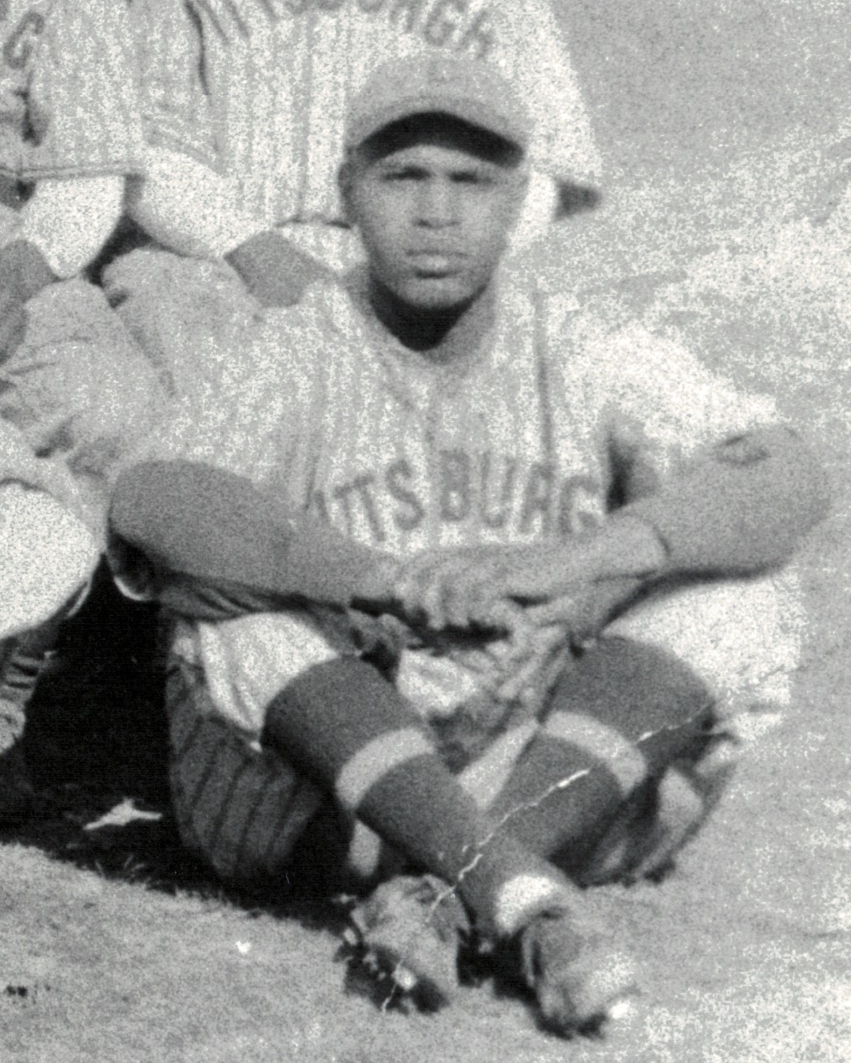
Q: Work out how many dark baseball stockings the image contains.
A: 2